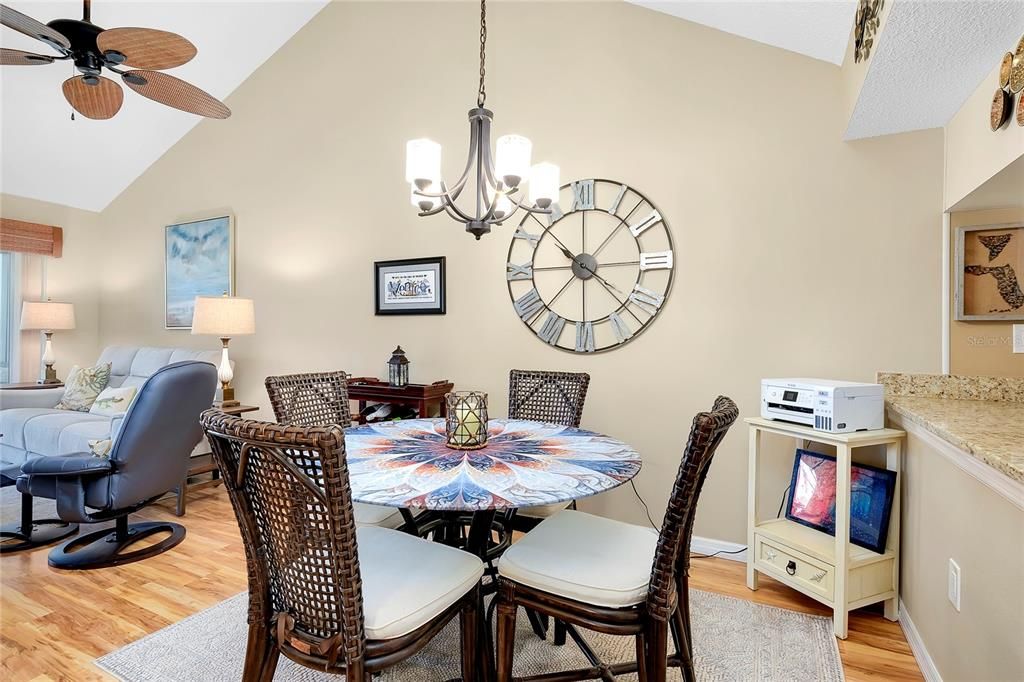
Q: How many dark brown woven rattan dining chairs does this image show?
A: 4